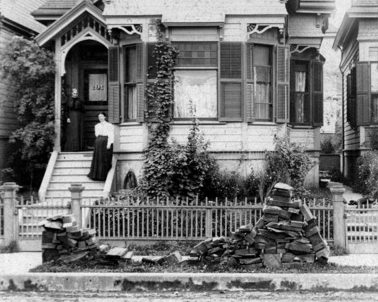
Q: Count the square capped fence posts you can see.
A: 3